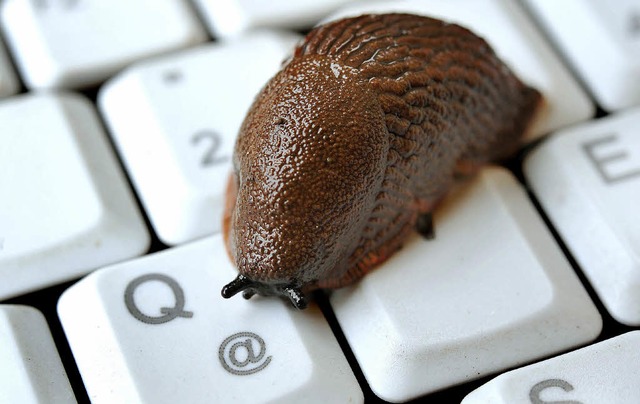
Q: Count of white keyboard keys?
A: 12